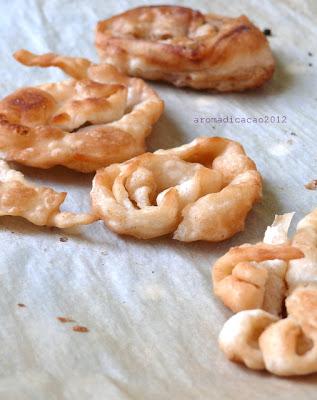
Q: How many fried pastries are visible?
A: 5